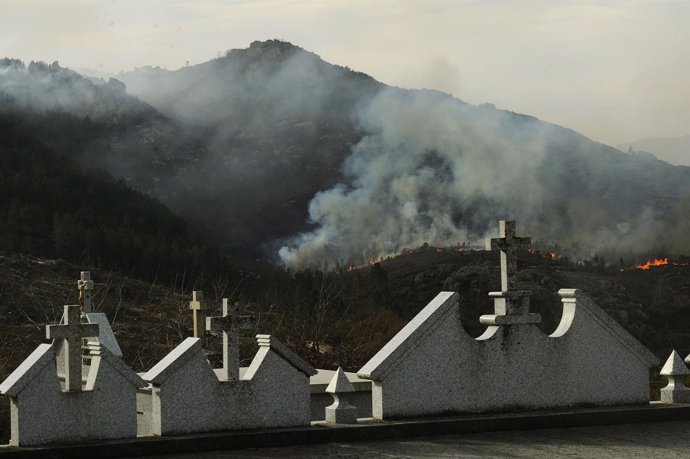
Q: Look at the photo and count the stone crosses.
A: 5